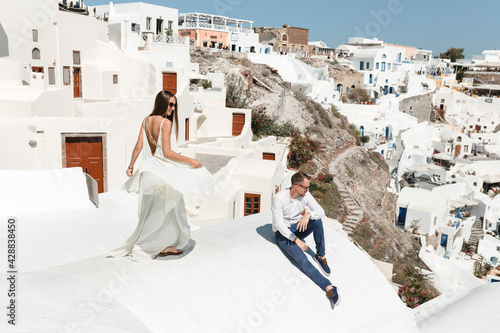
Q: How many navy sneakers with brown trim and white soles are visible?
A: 2